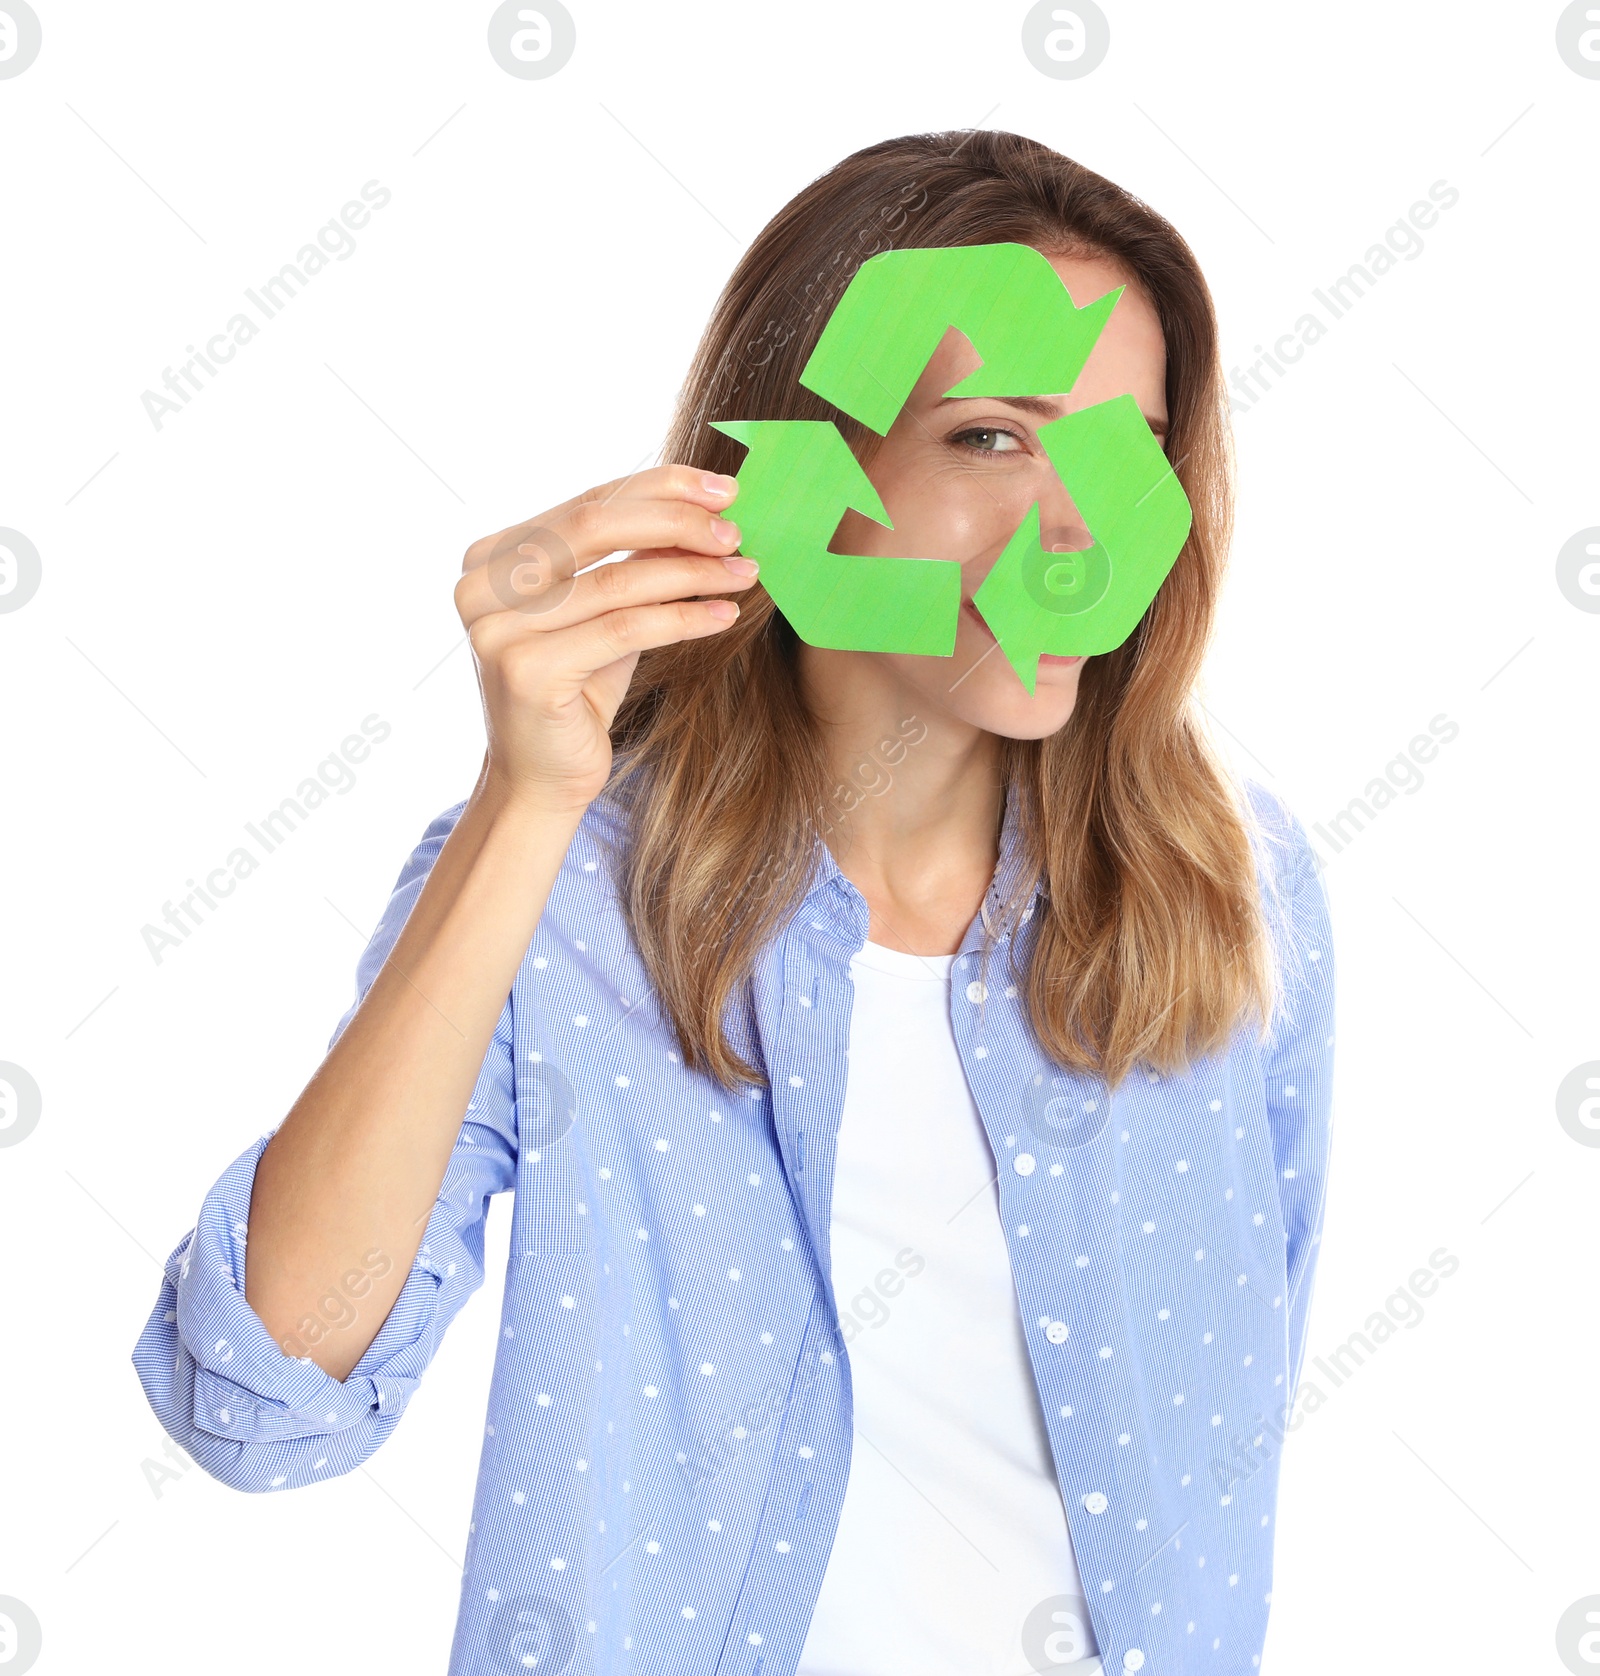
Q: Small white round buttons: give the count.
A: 5